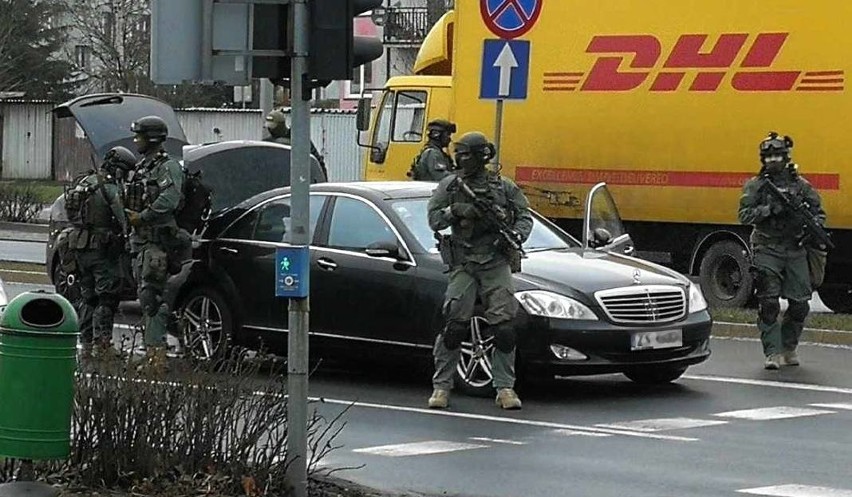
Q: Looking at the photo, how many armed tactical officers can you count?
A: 6